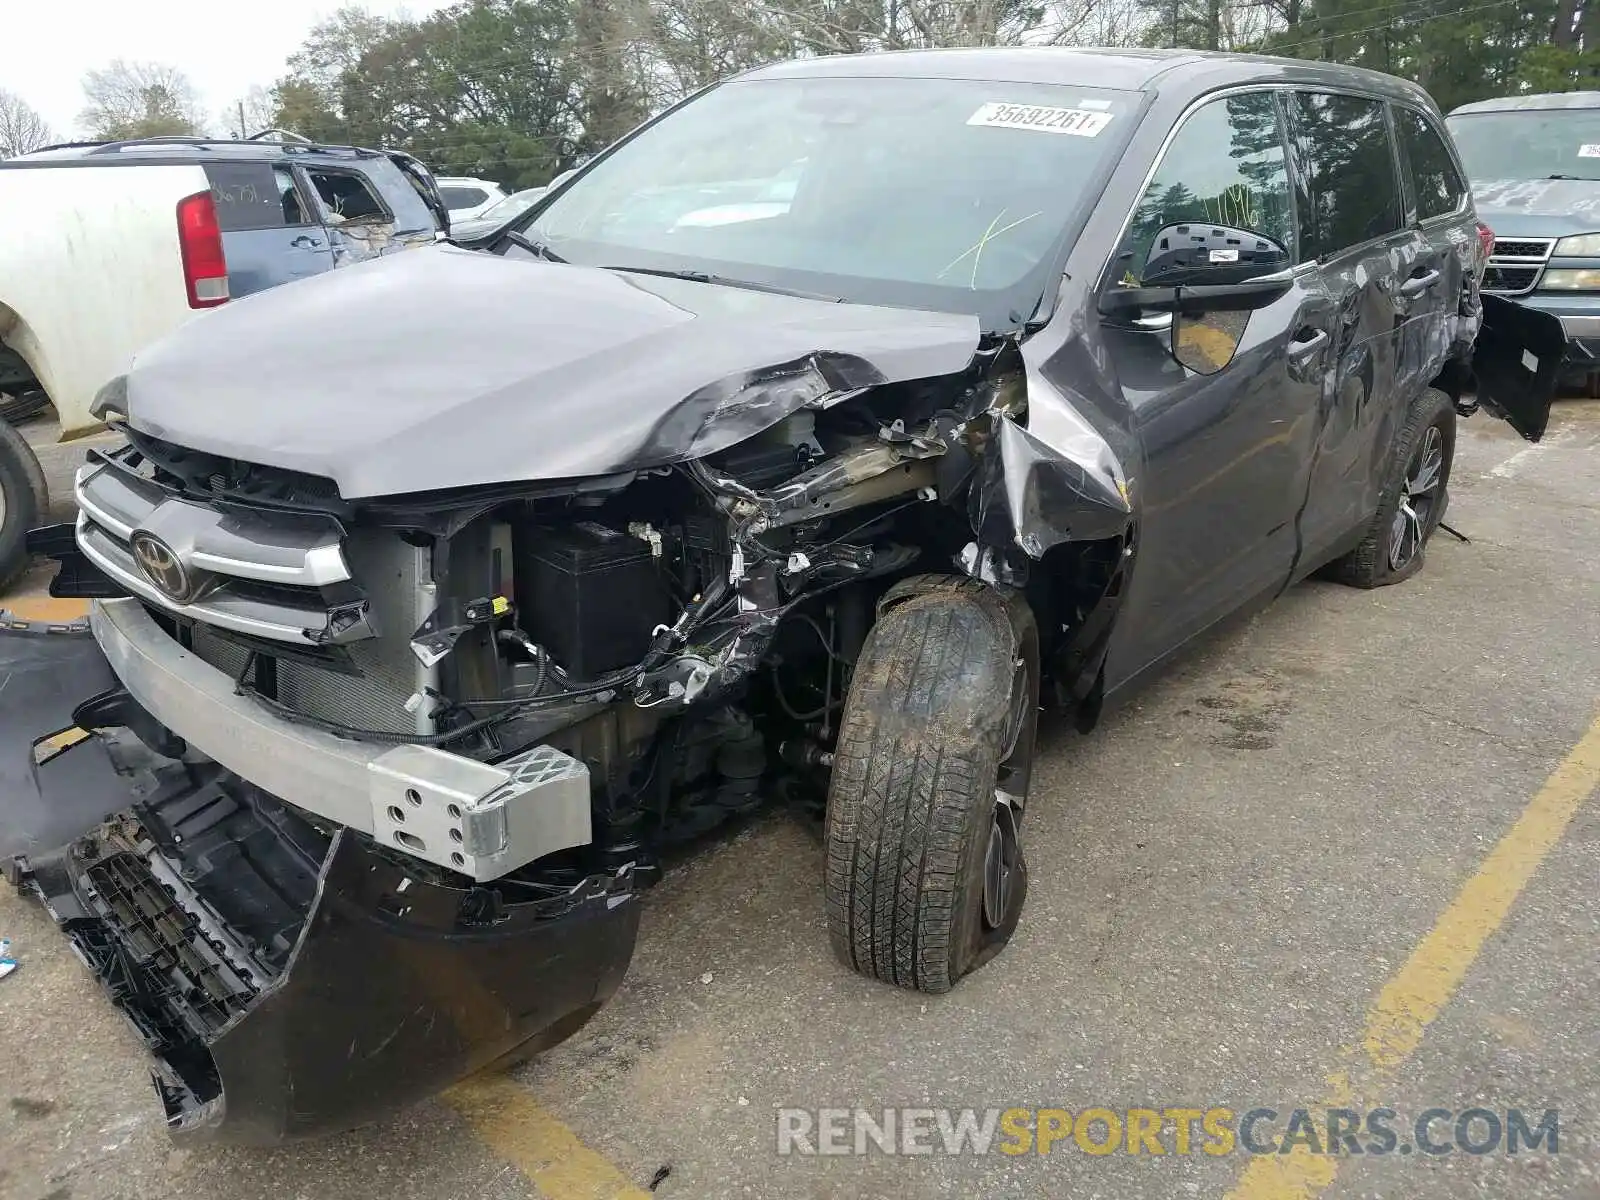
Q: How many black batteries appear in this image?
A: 1